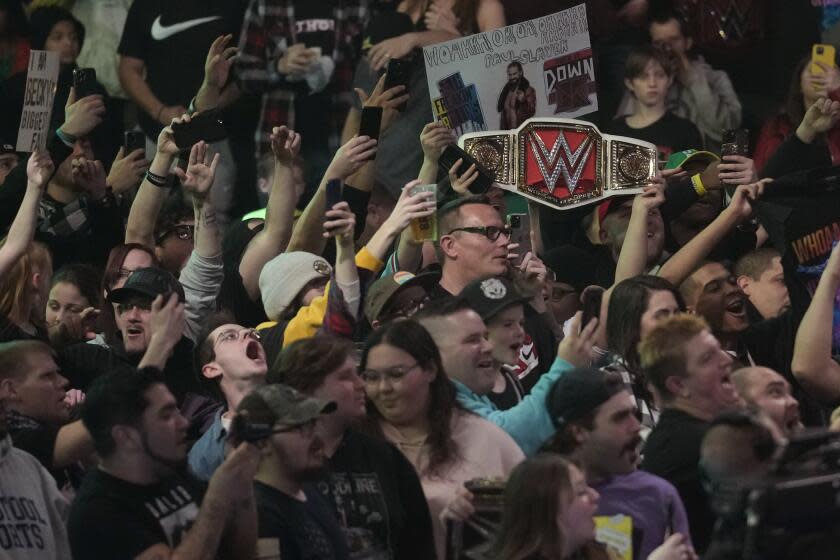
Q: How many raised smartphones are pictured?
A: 11